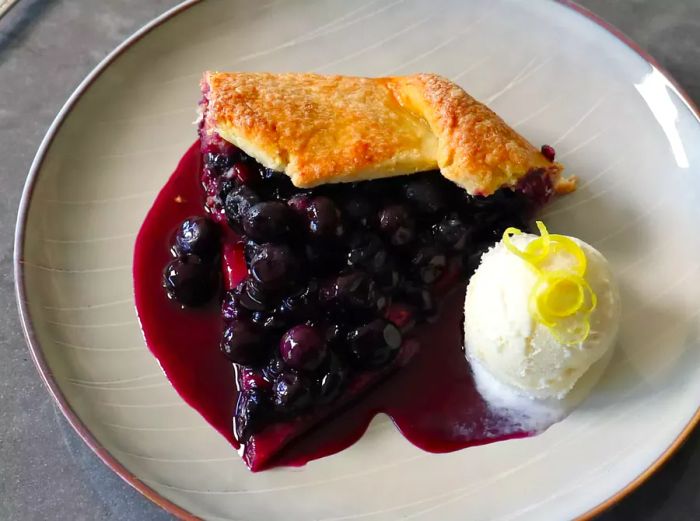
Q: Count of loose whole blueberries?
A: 2